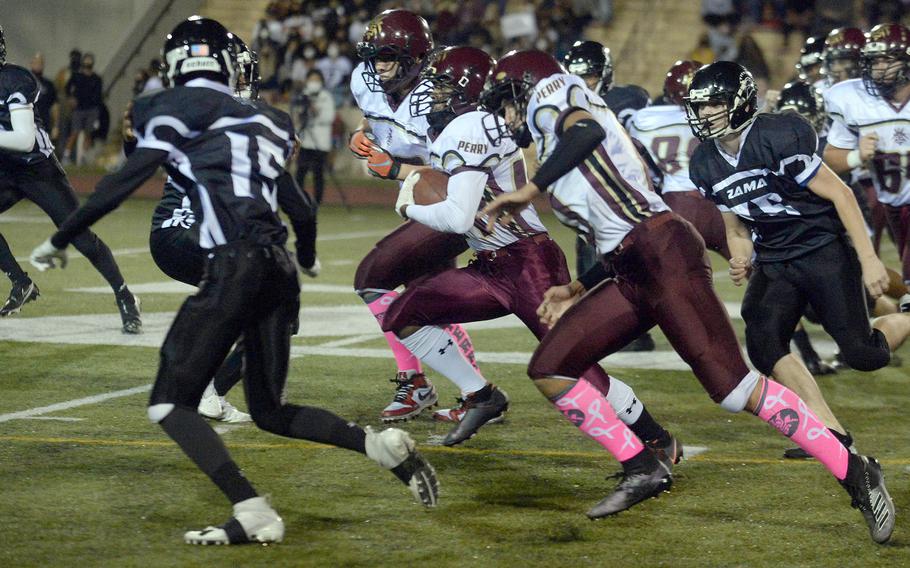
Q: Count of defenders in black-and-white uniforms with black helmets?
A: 7